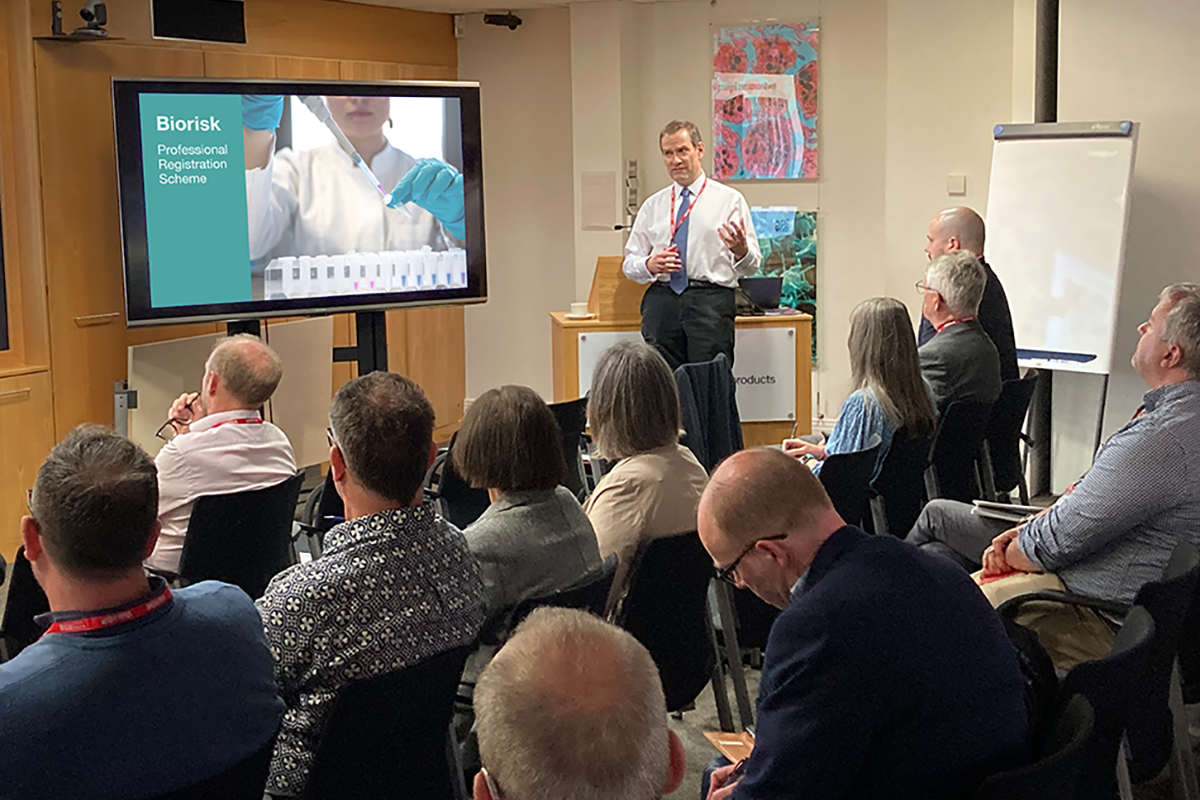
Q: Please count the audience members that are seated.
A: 11